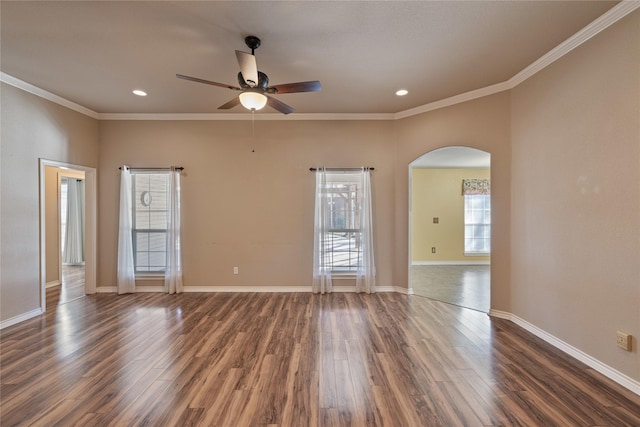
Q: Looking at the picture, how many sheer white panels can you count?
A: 4